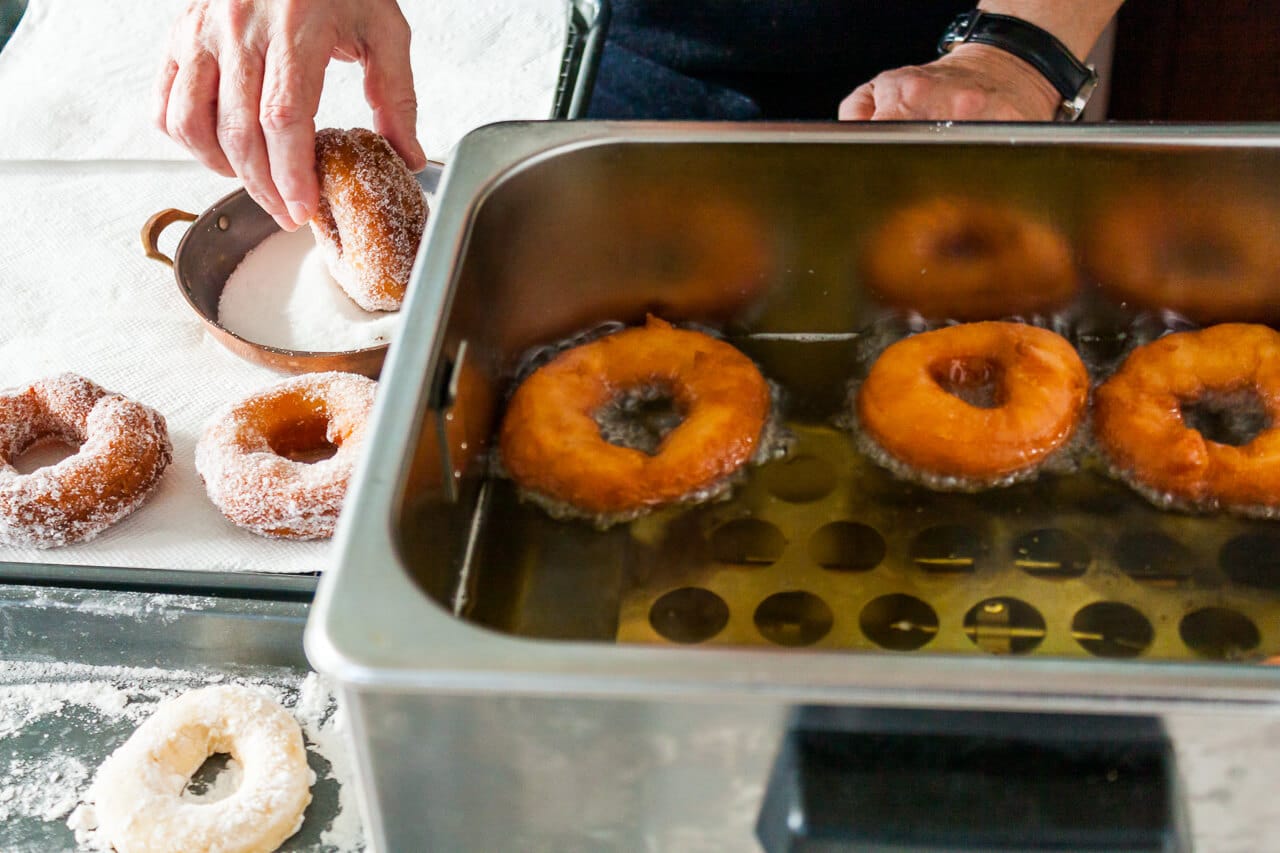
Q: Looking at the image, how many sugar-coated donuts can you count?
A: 3